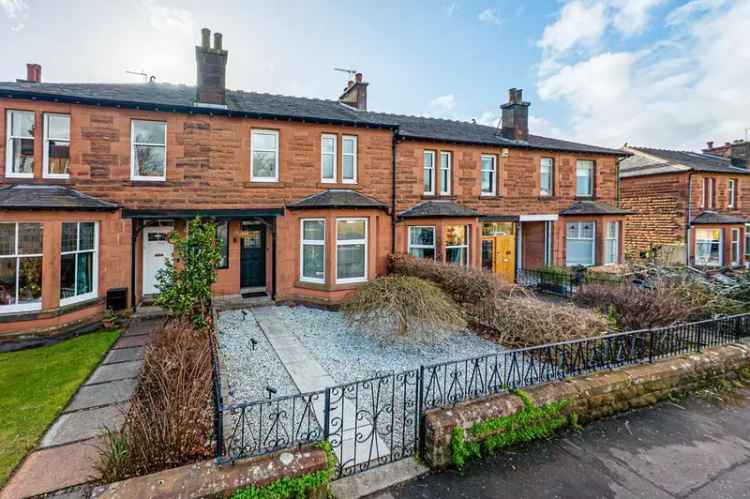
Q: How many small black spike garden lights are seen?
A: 3